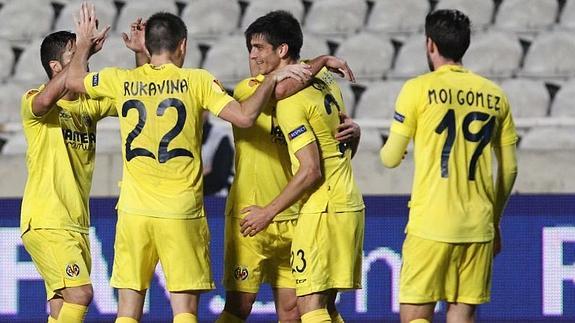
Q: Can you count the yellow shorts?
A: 5